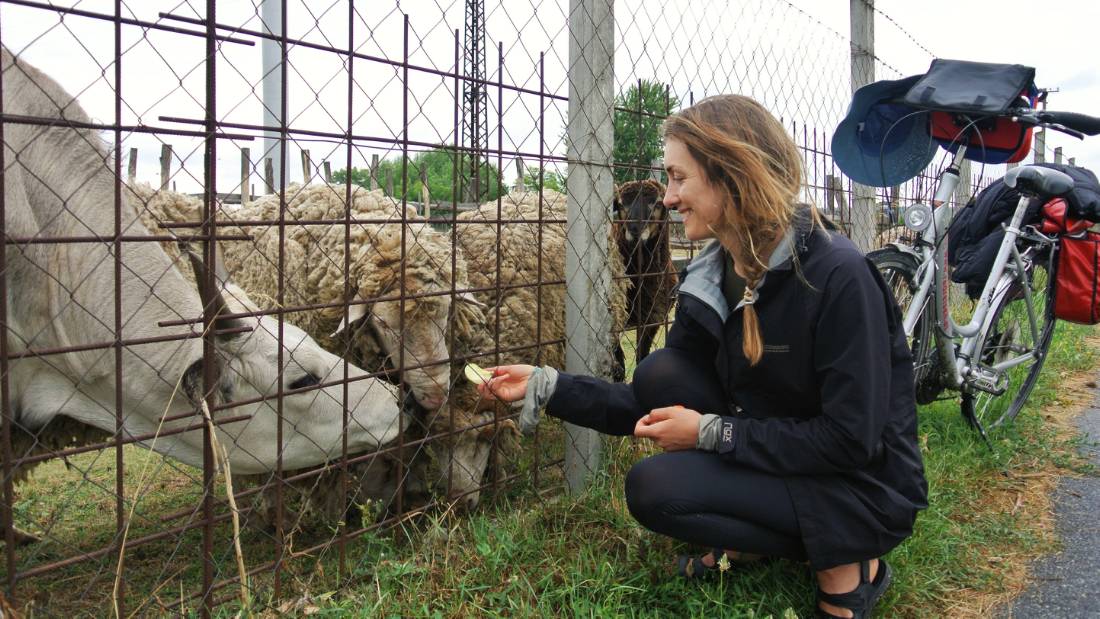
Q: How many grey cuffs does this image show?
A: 2